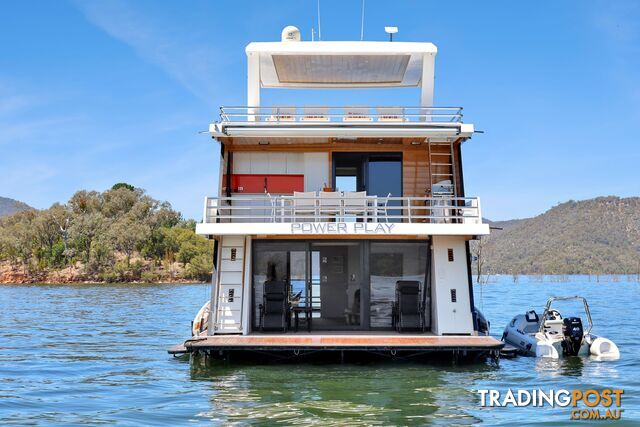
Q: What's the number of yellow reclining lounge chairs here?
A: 0